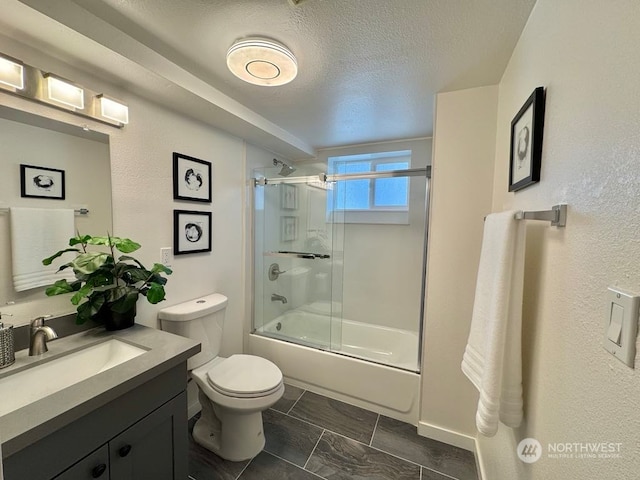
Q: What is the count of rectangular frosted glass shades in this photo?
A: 3